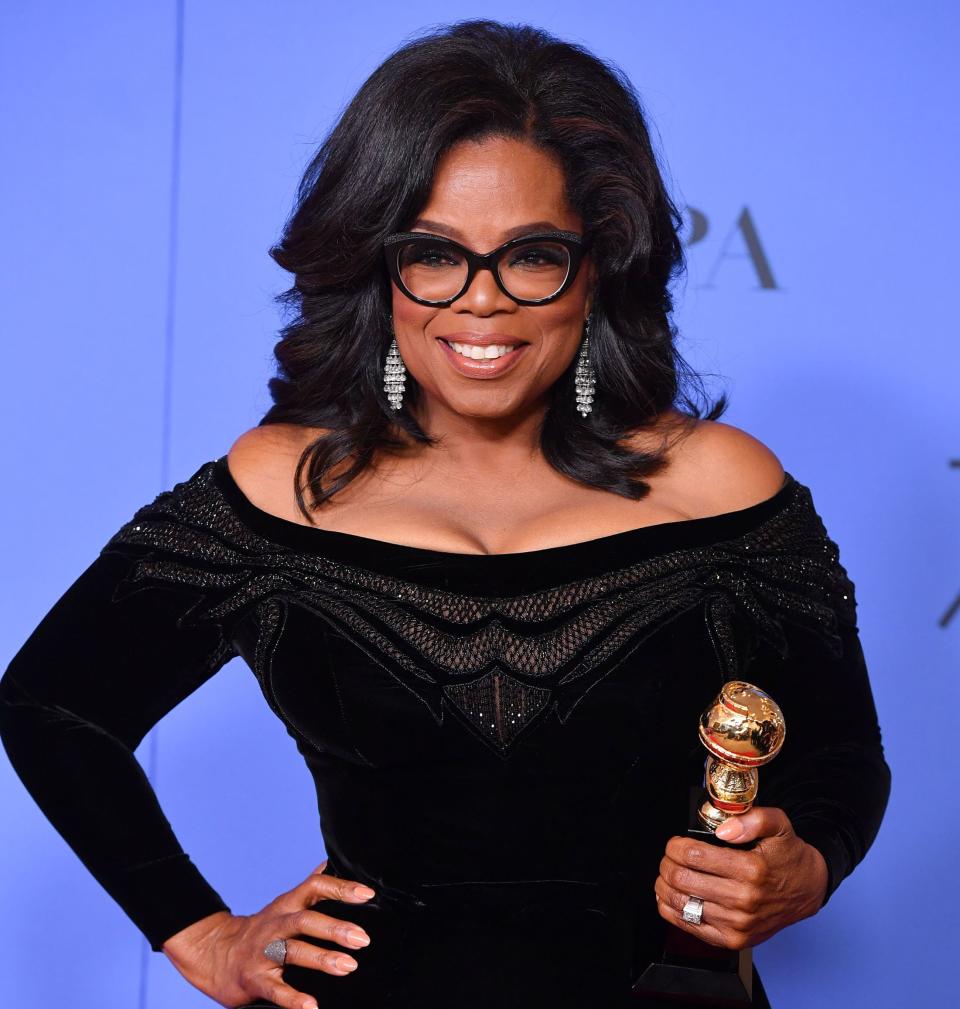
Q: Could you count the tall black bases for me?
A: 1